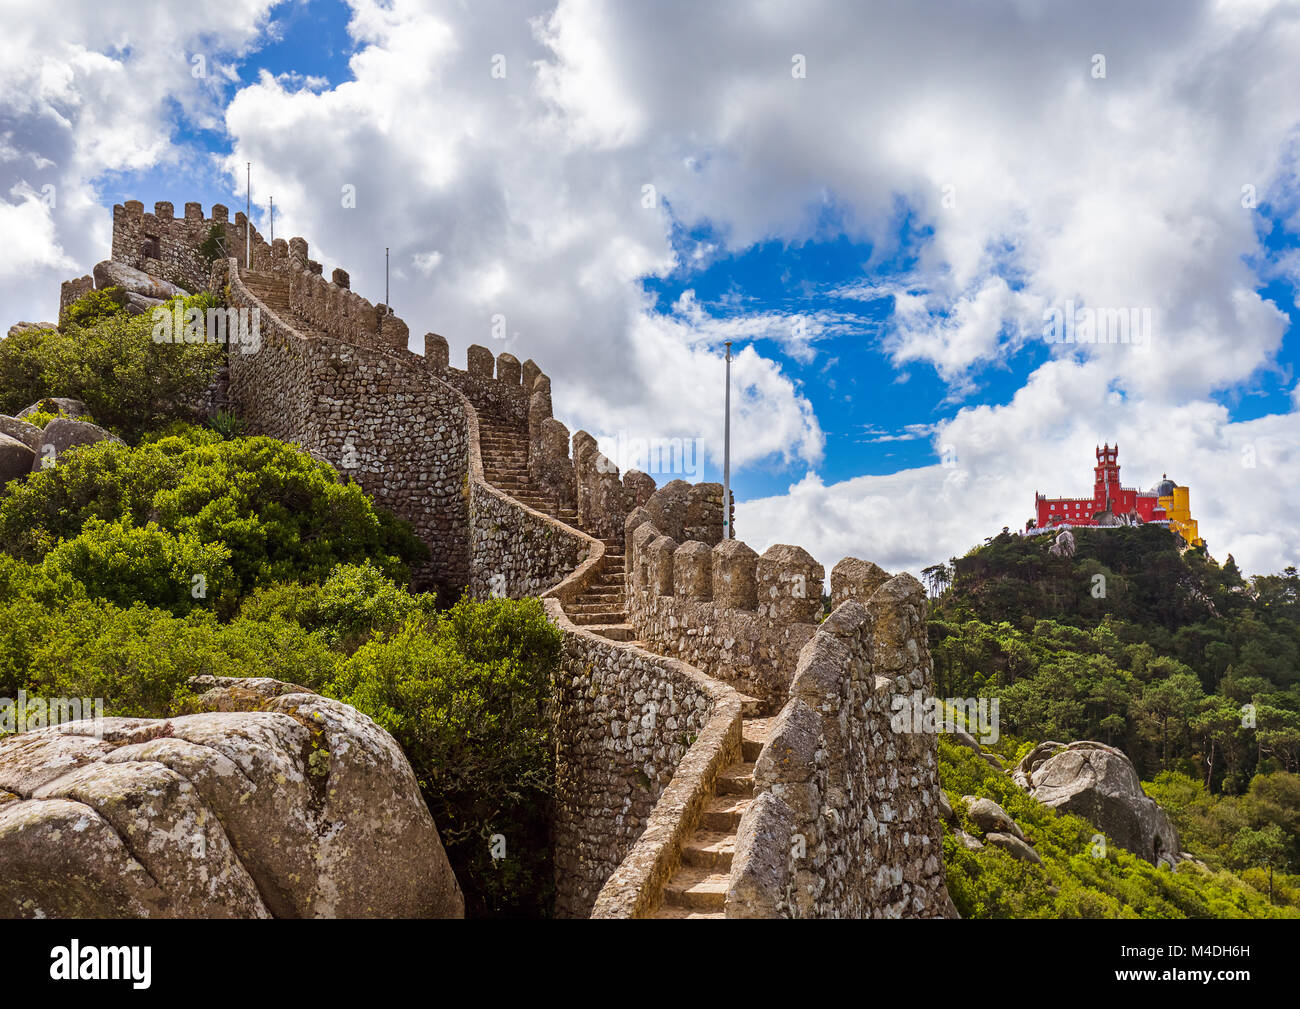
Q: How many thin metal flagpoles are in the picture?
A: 4